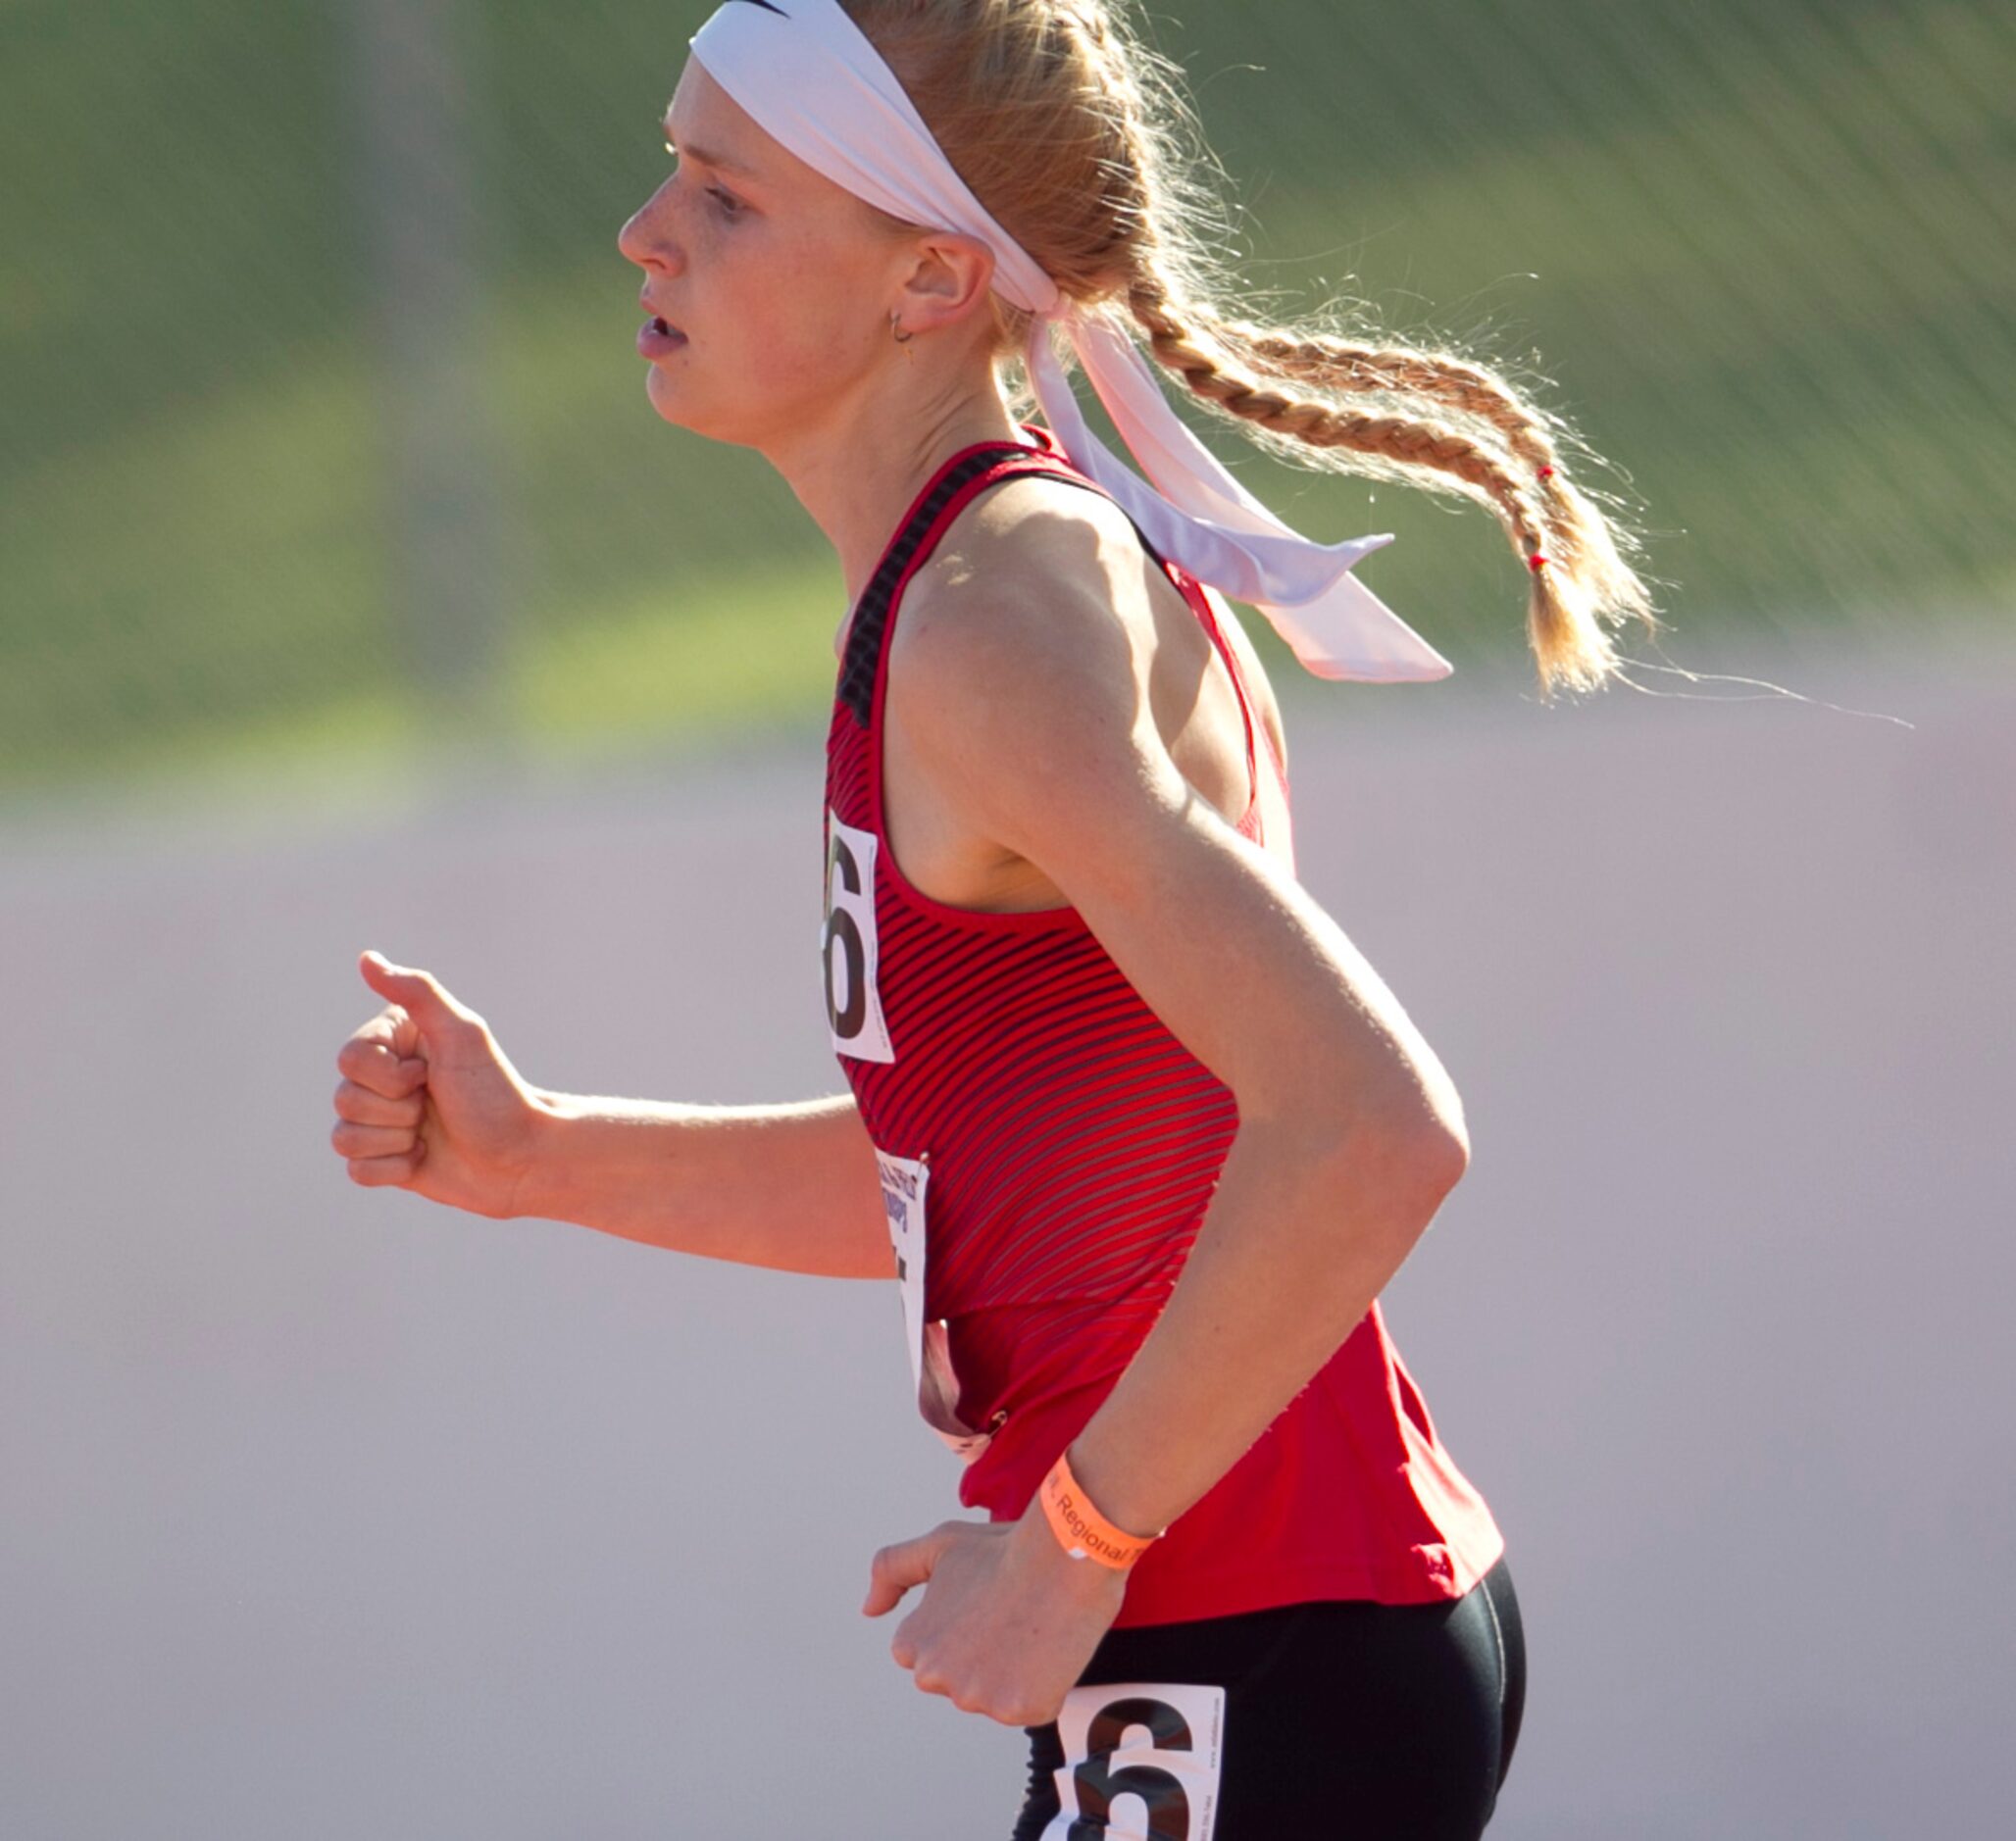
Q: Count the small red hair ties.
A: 2